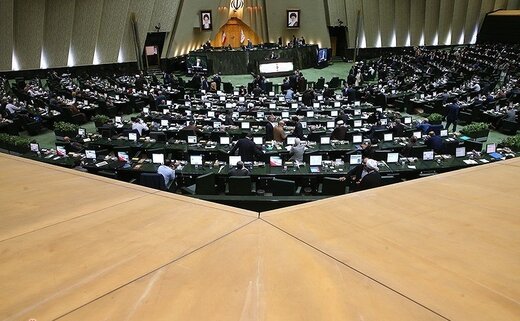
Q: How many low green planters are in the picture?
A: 6